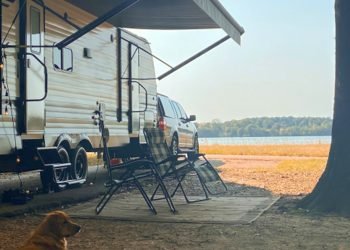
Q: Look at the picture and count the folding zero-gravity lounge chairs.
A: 2